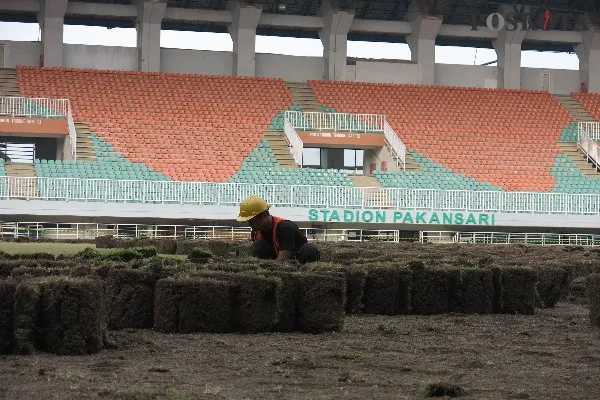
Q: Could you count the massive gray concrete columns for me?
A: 7